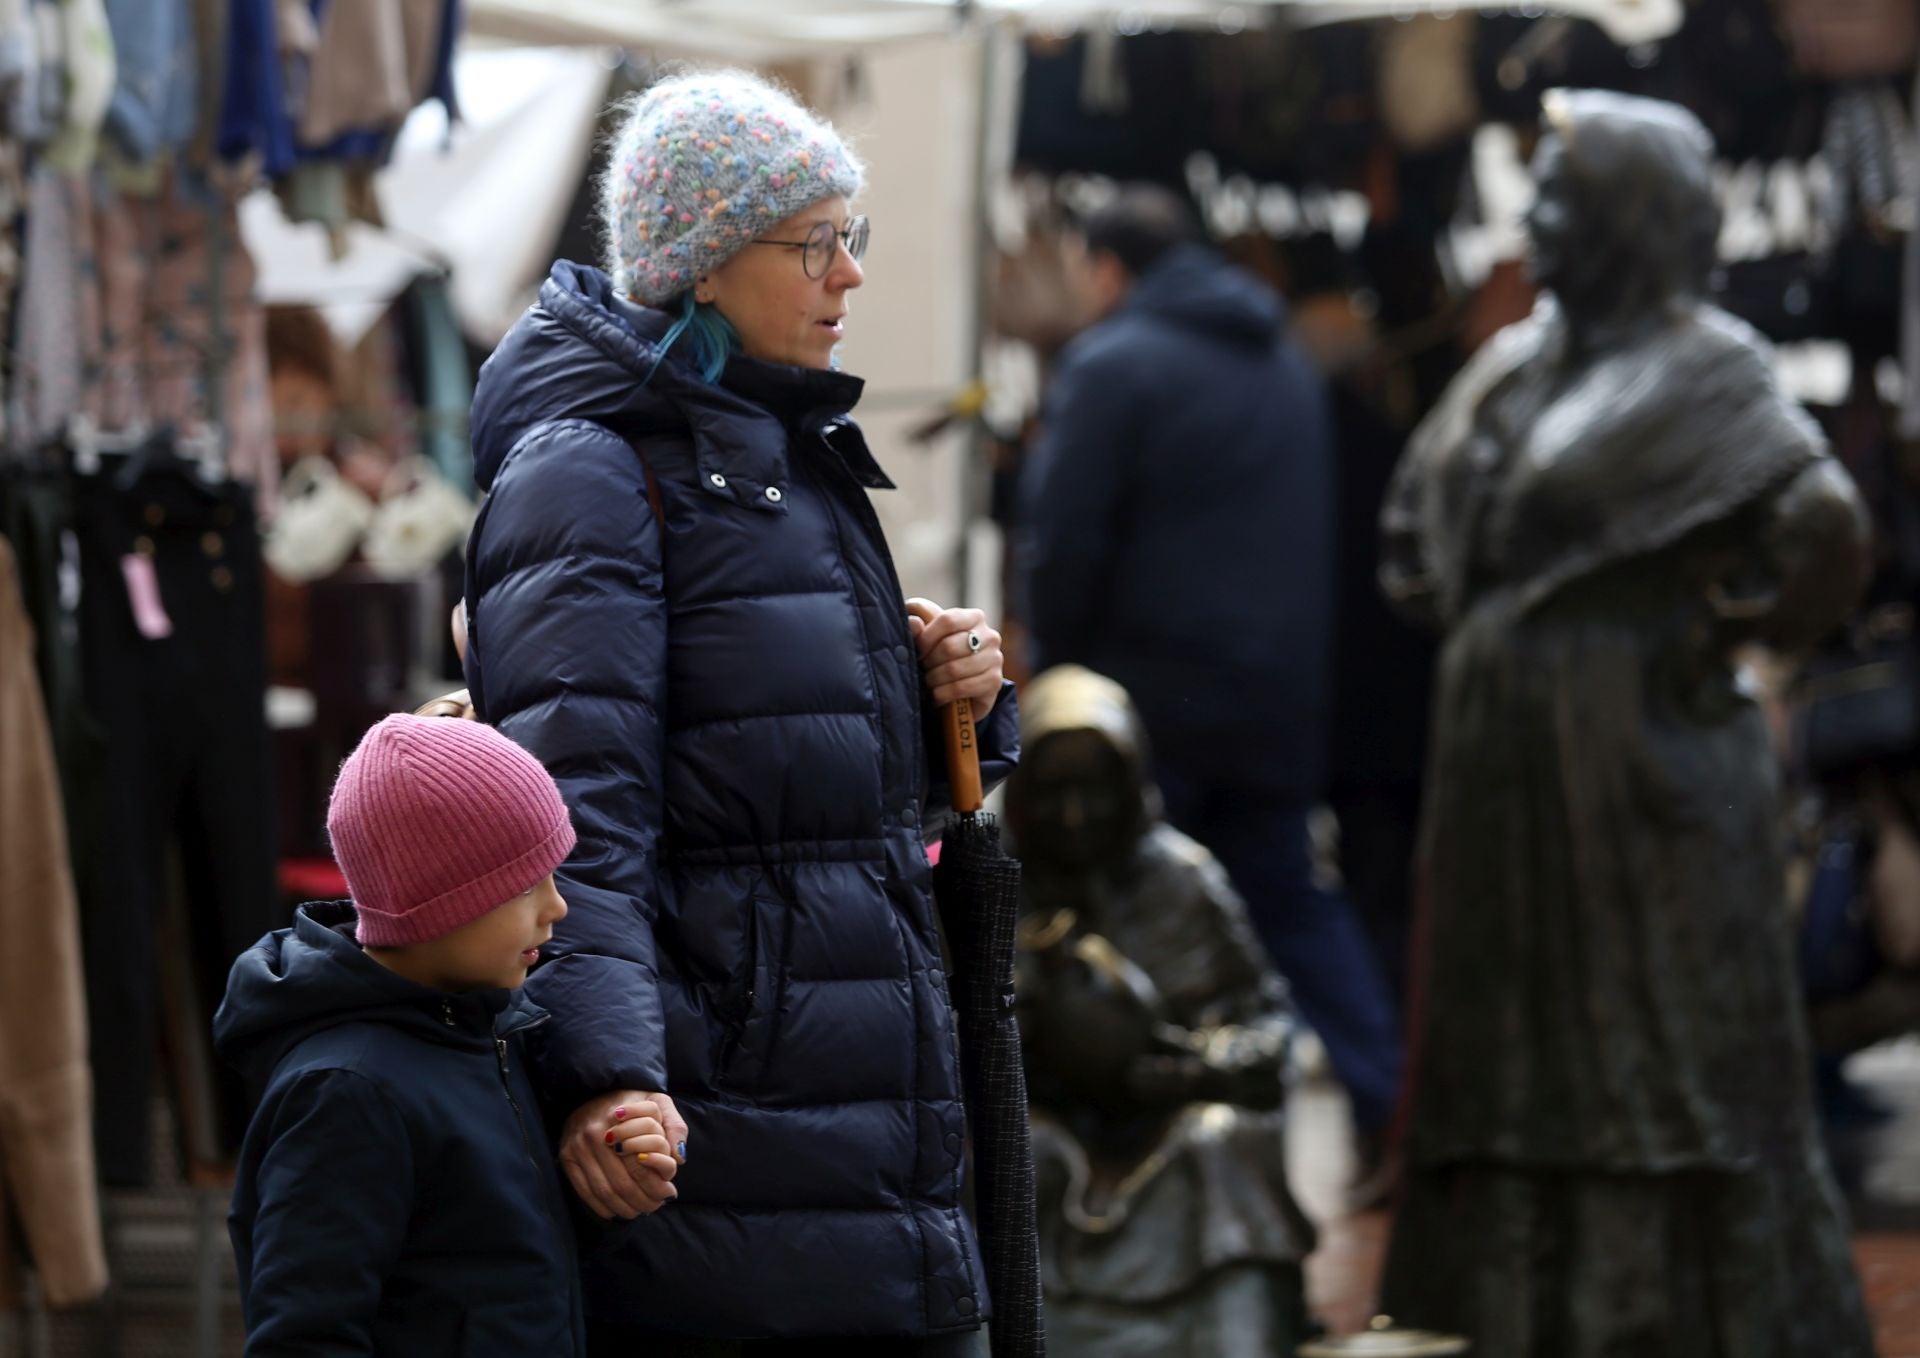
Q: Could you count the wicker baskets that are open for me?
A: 0